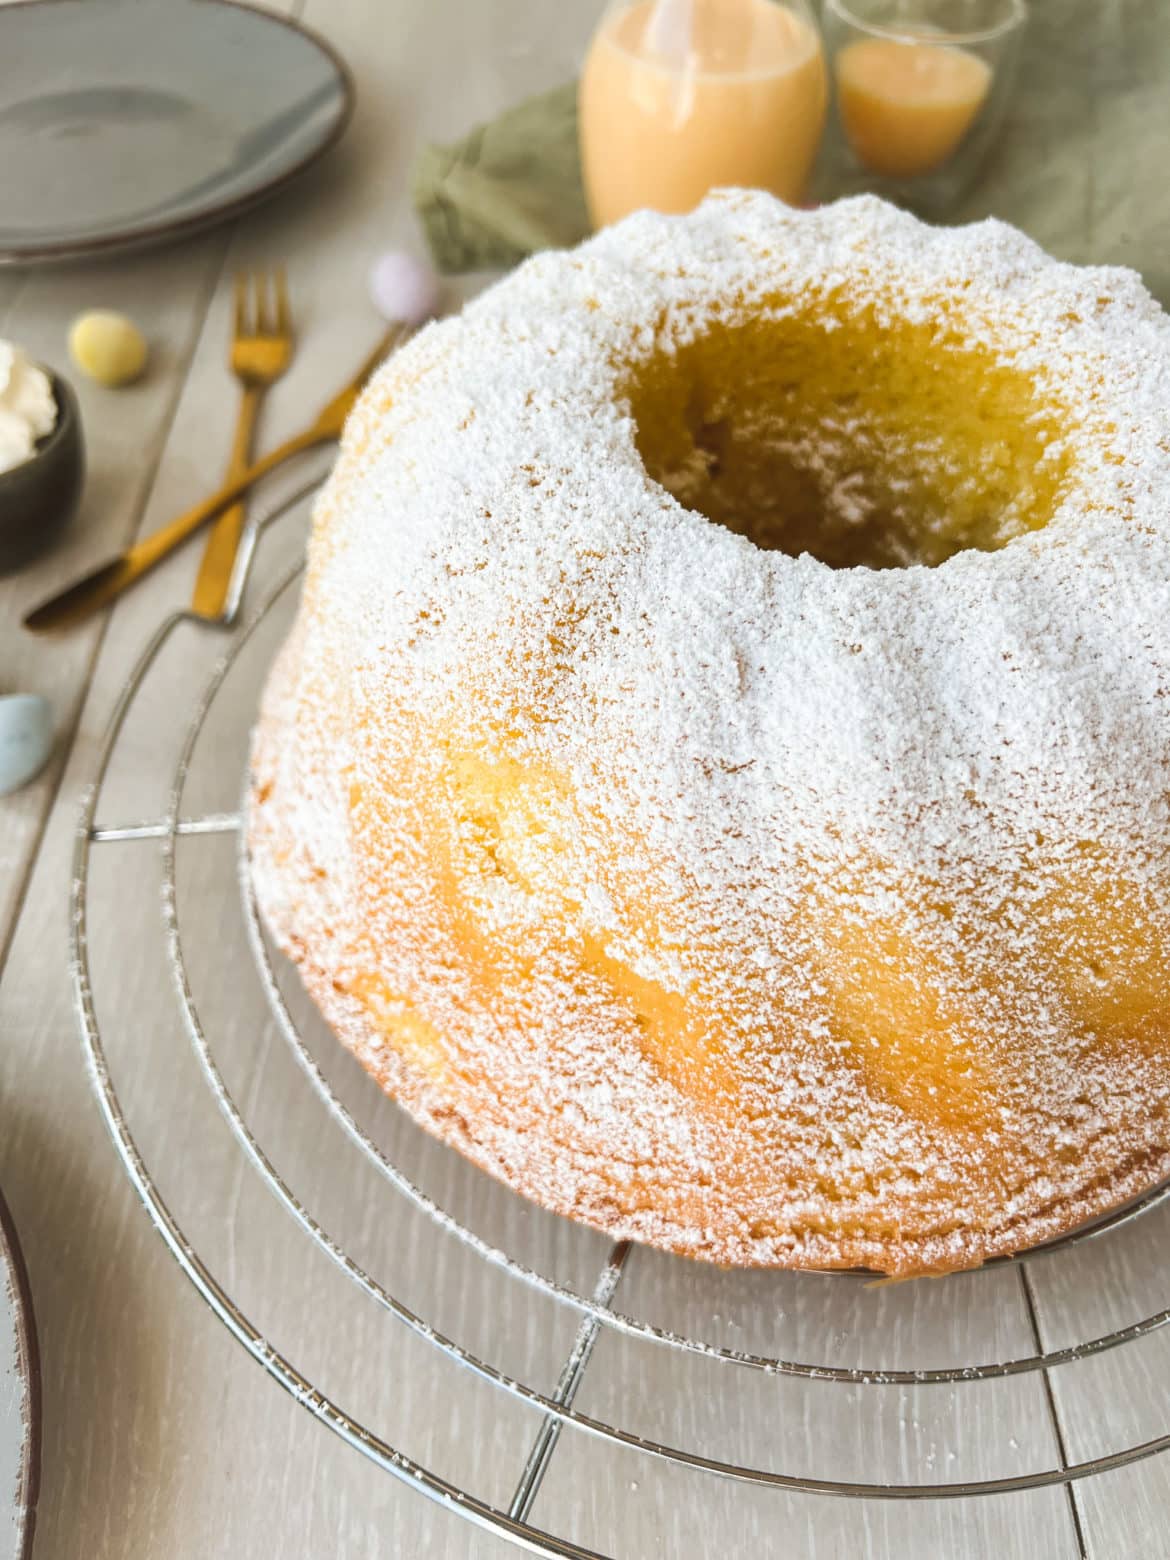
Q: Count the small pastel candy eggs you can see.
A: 3